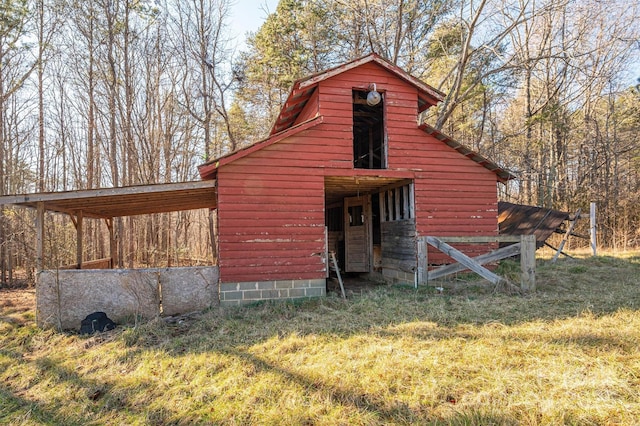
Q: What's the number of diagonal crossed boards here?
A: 2